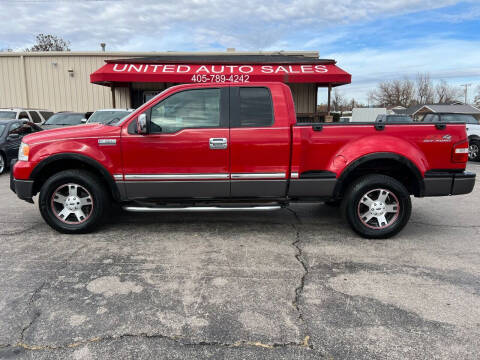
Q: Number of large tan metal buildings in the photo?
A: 1